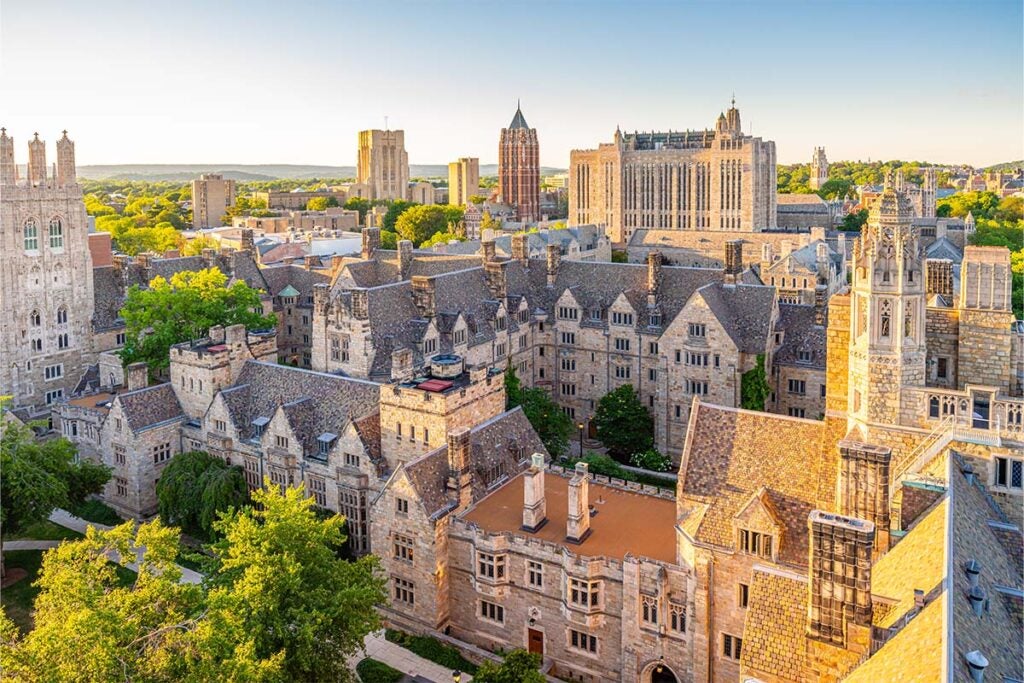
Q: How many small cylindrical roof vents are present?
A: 4